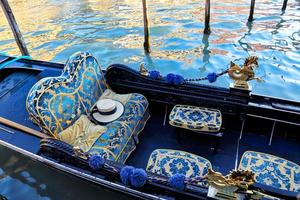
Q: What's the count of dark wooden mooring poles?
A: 5